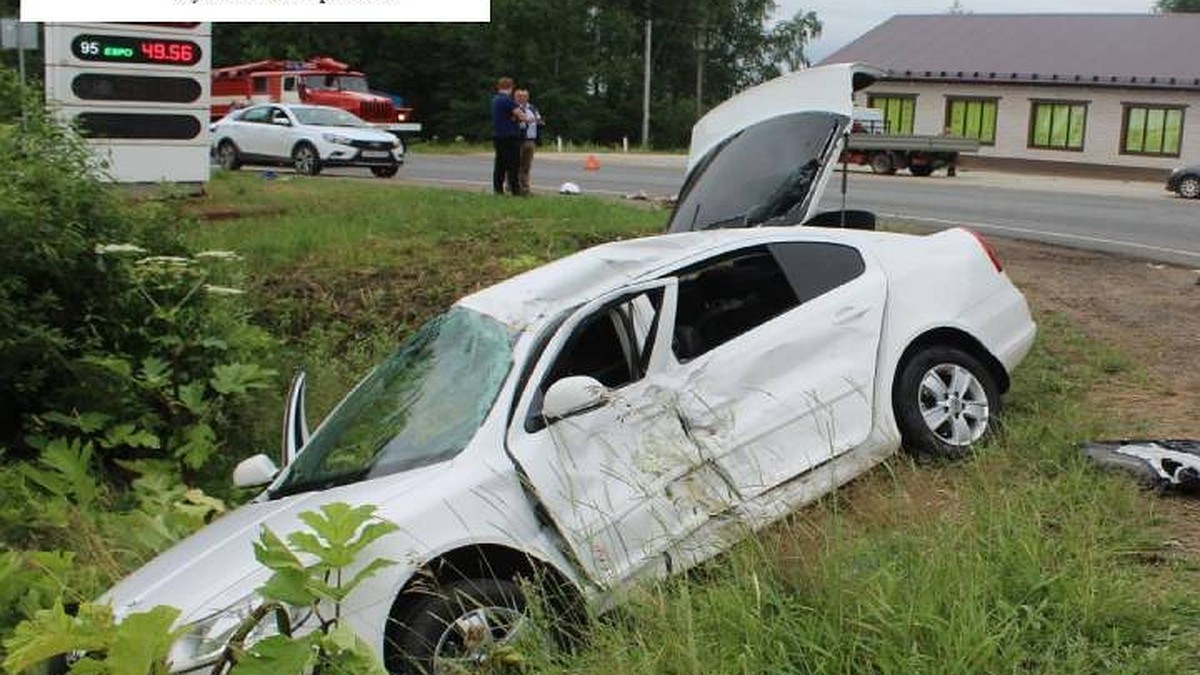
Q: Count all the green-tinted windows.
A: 4